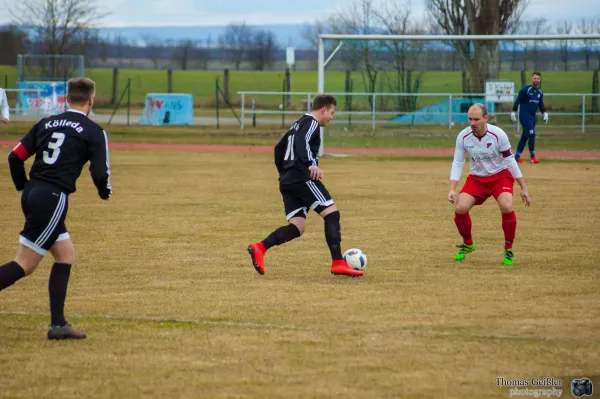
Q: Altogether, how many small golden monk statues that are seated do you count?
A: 0